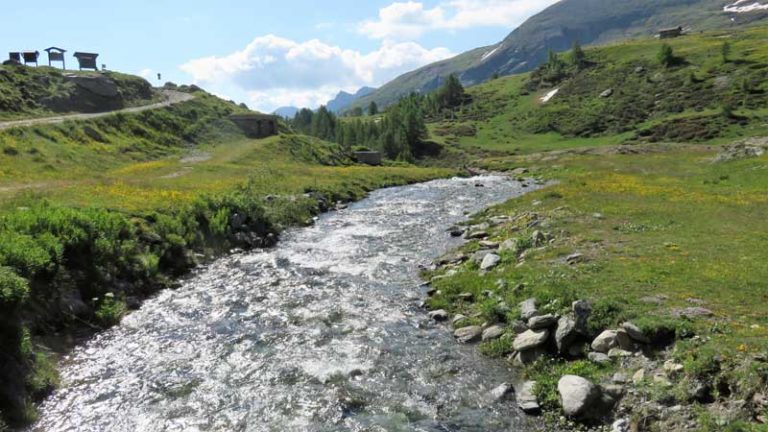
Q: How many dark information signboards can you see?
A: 4